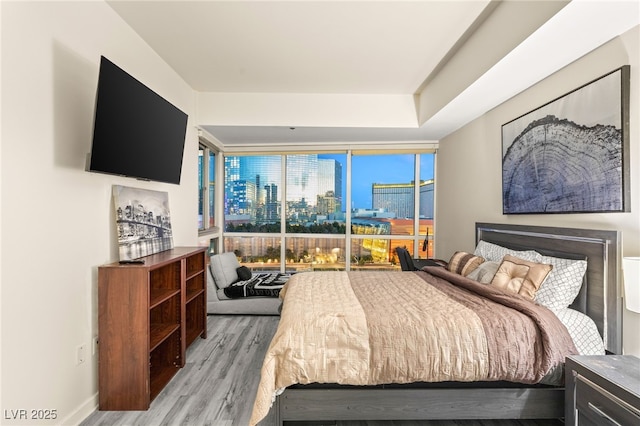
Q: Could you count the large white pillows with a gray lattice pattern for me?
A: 2